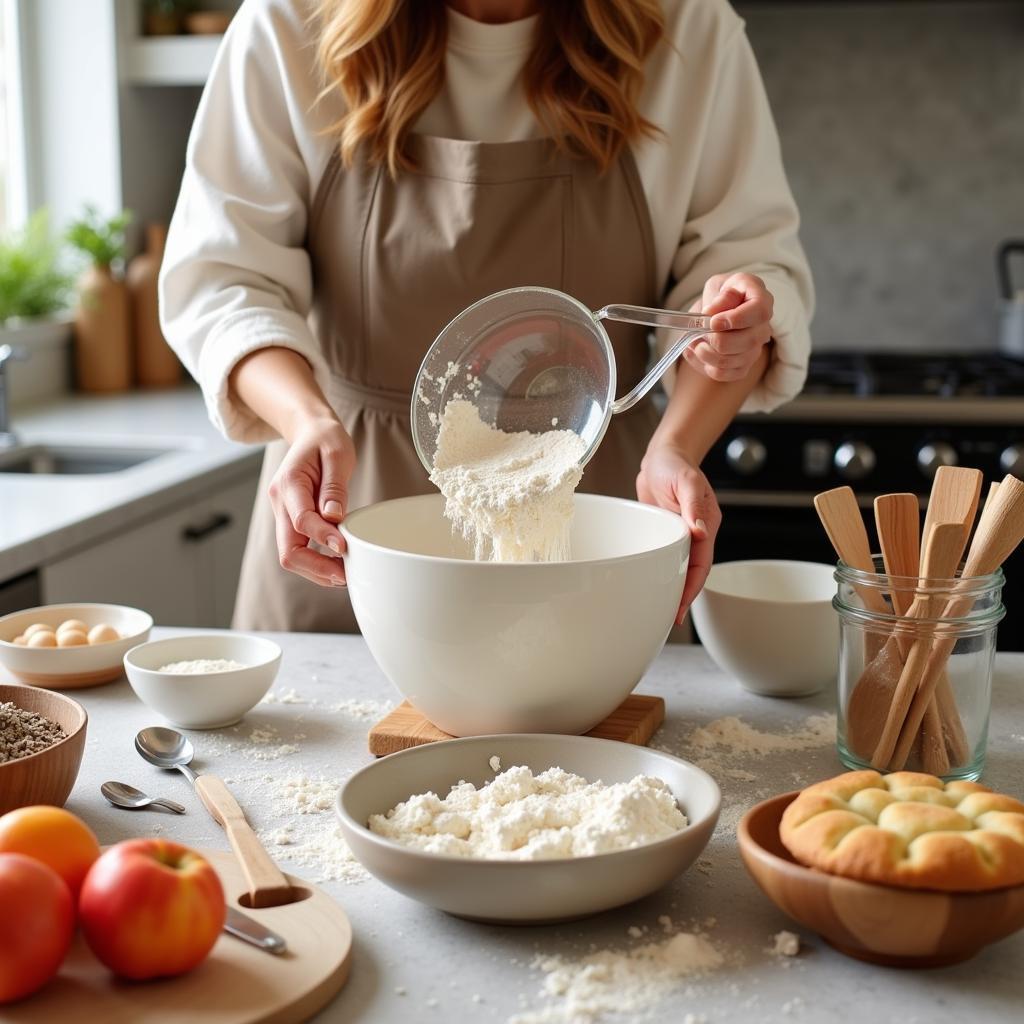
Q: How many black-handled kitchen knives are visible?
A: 0